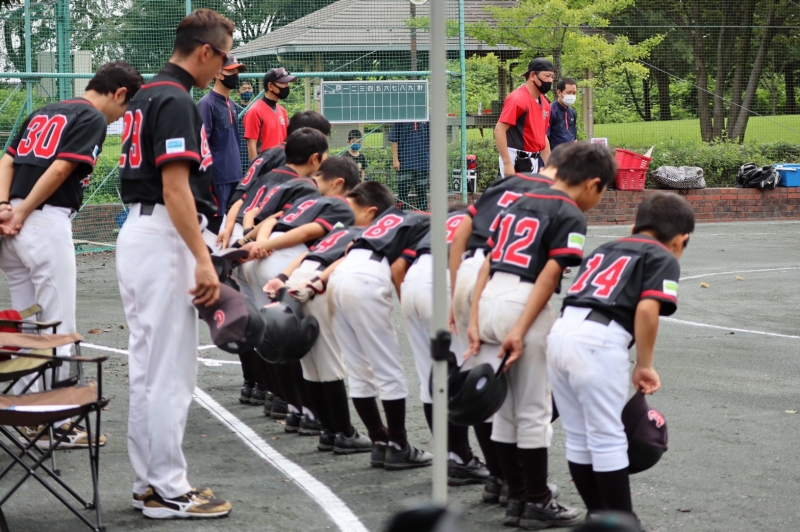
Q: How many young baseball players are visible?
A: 10